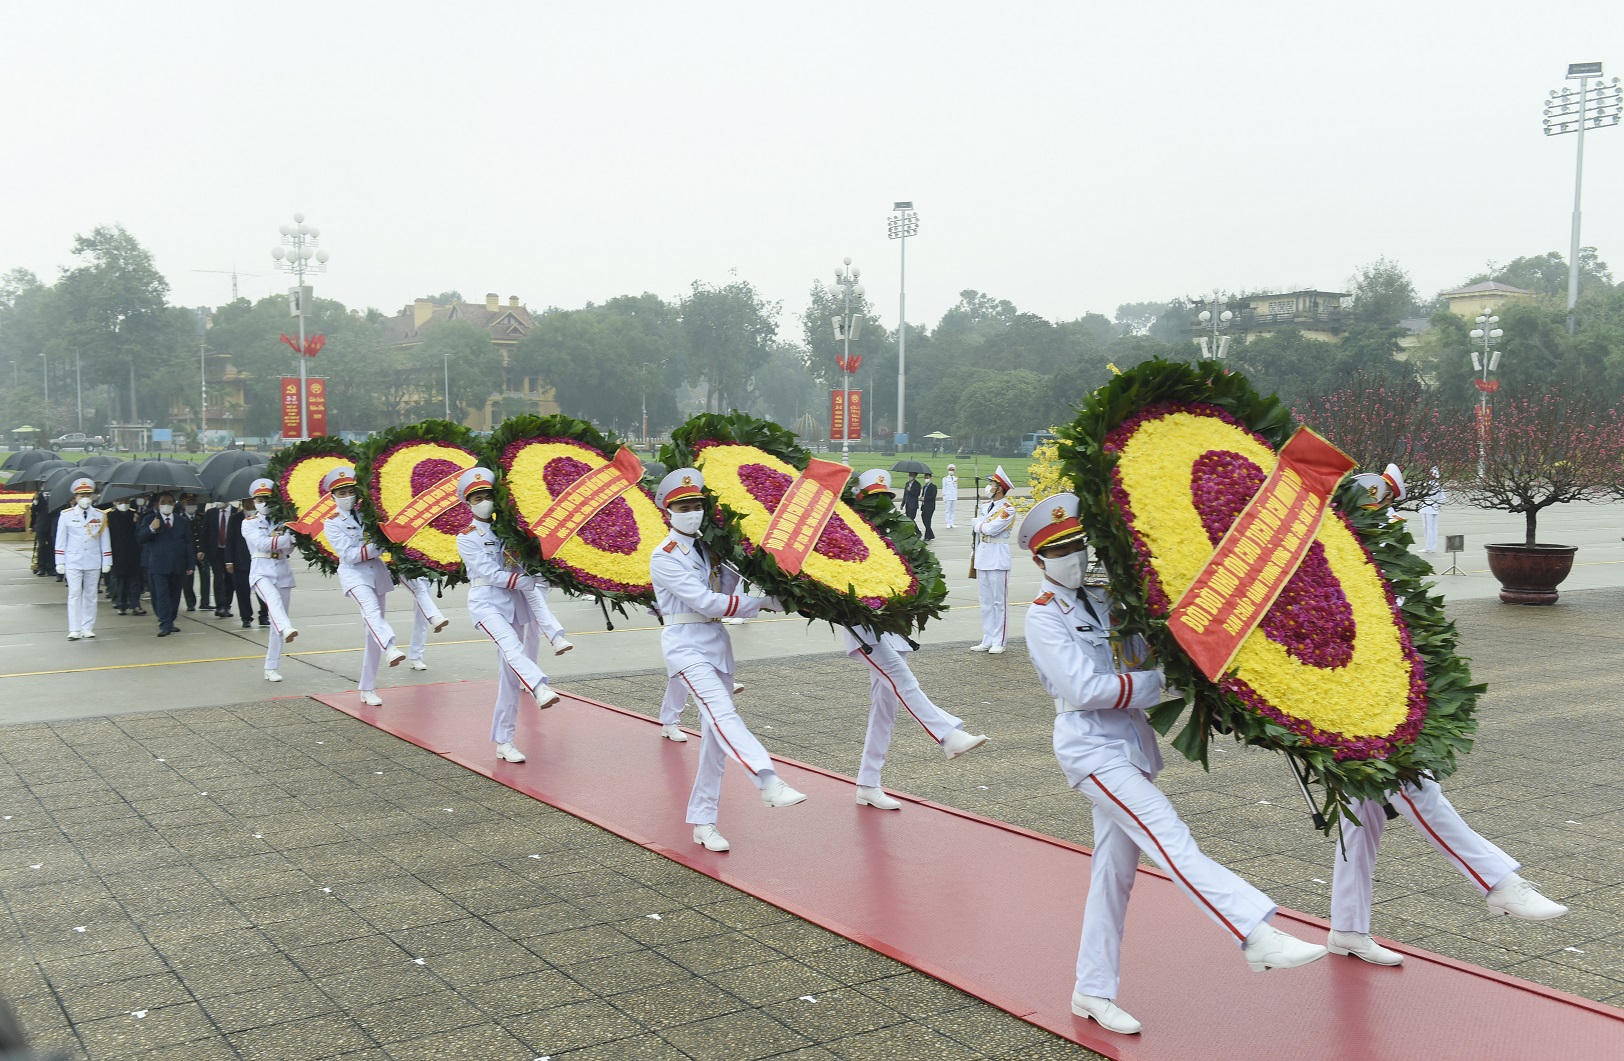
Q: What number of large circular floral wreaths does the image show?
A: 5